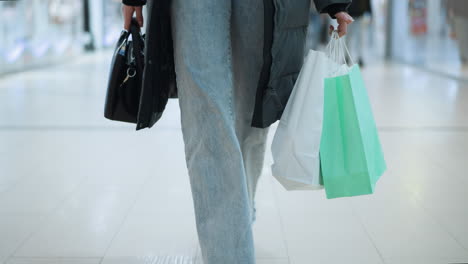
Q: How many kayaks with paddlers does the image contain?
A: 0